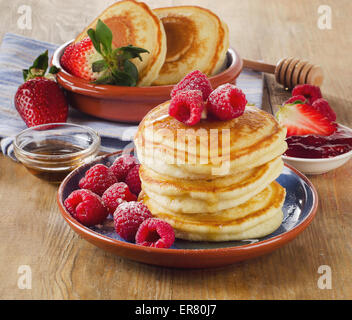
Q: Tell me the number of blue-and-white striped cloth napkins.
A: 1